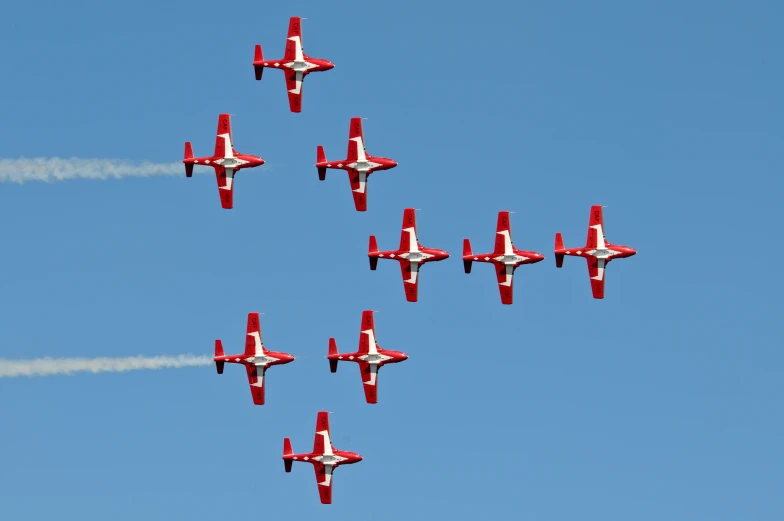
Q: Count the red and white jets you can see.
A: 9